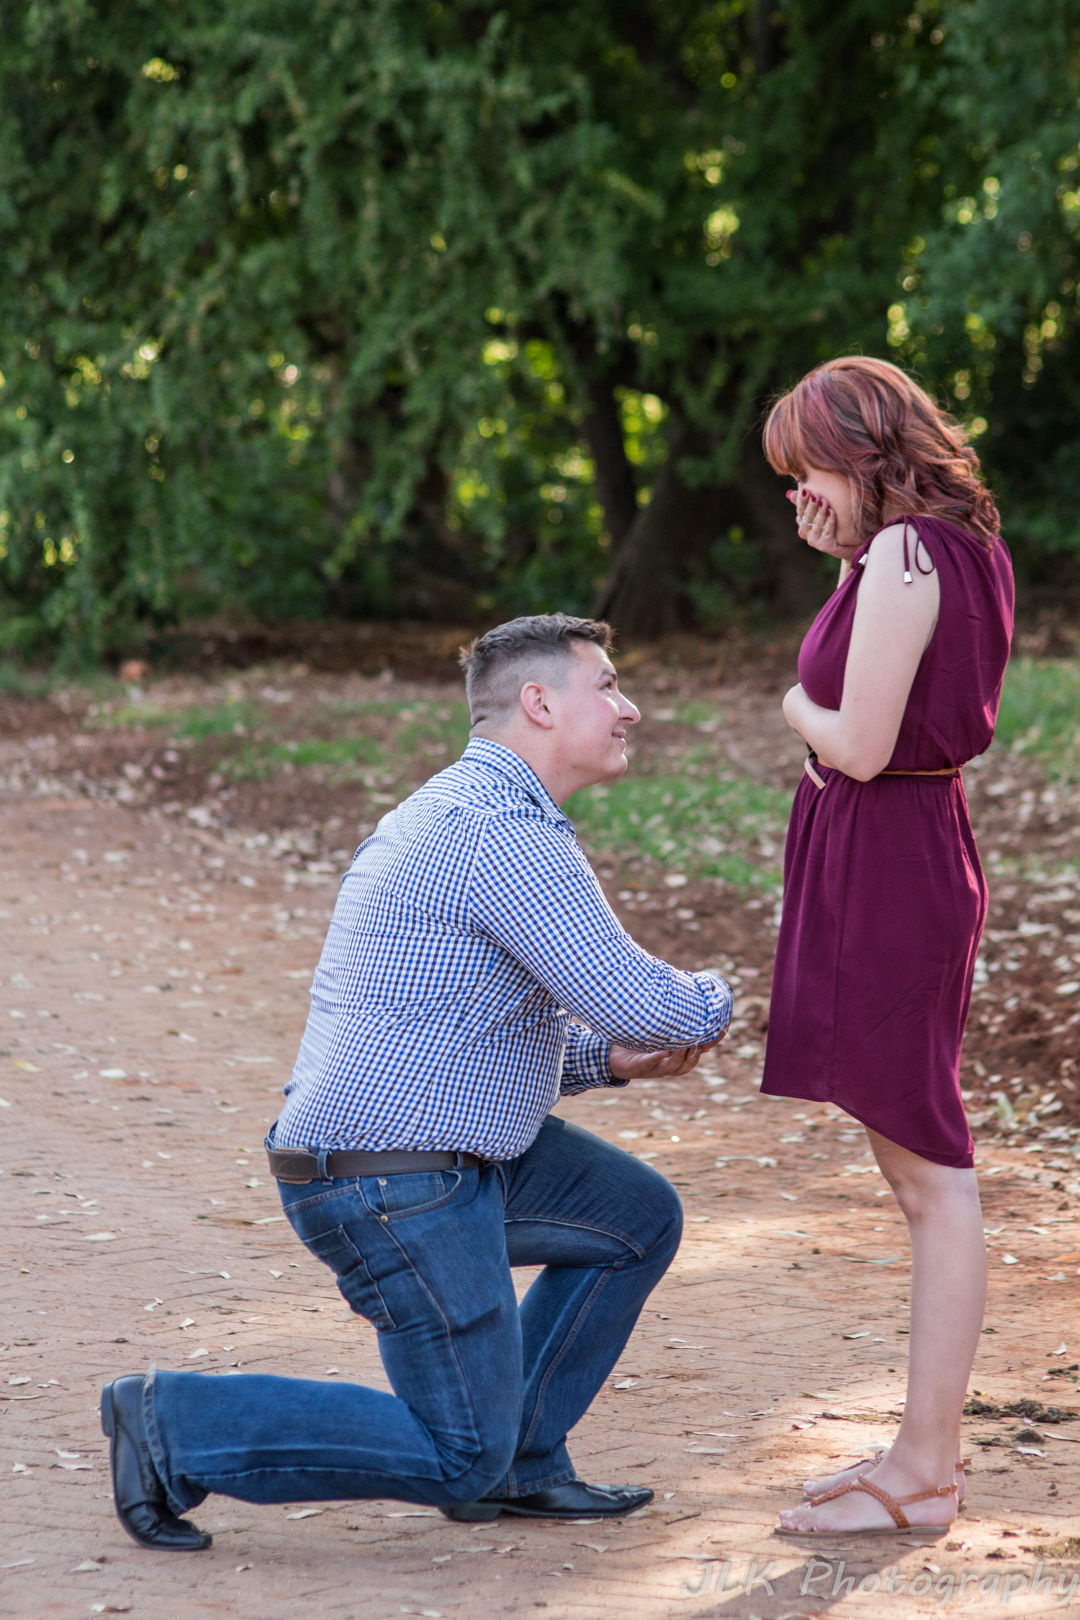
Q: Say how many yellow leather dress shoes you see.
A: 0